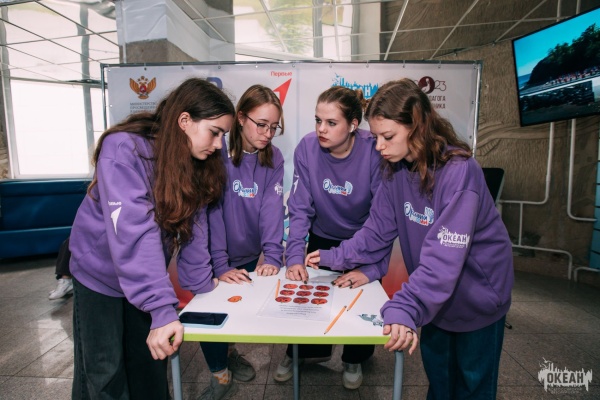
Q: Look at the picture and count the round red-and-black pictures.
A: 9